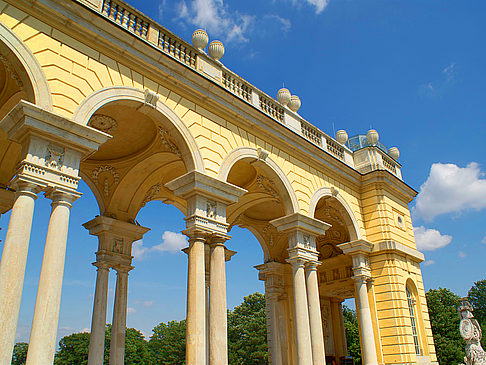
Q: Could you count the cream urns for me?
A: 7